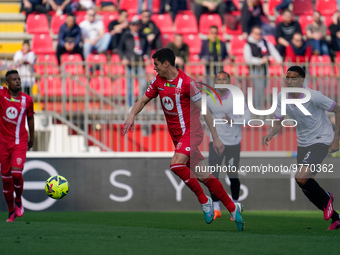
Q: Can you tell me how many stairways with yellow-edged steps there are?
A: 1